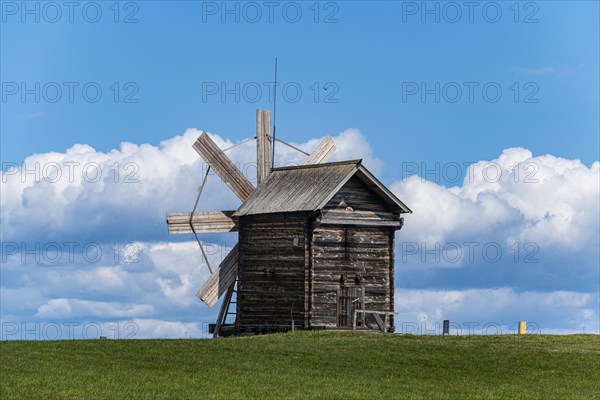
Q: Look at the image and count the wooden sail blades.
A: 5